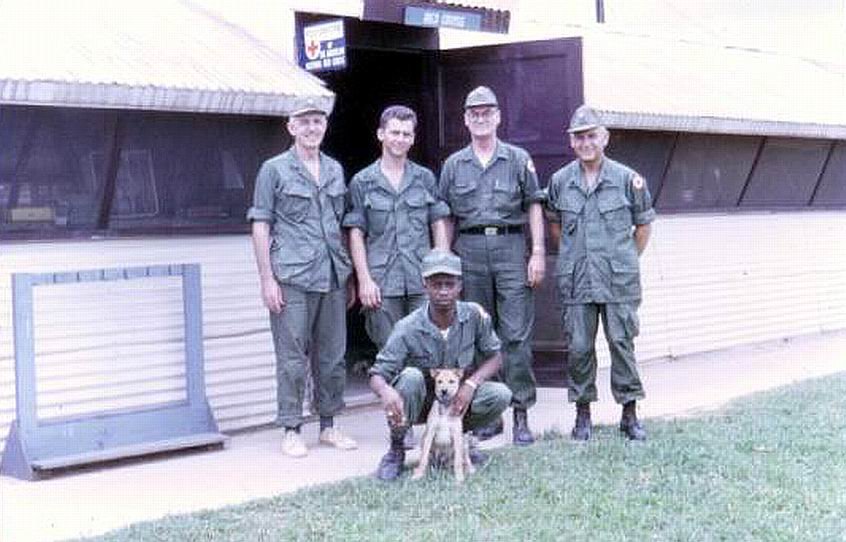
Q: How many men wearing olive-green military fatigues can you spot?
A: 5